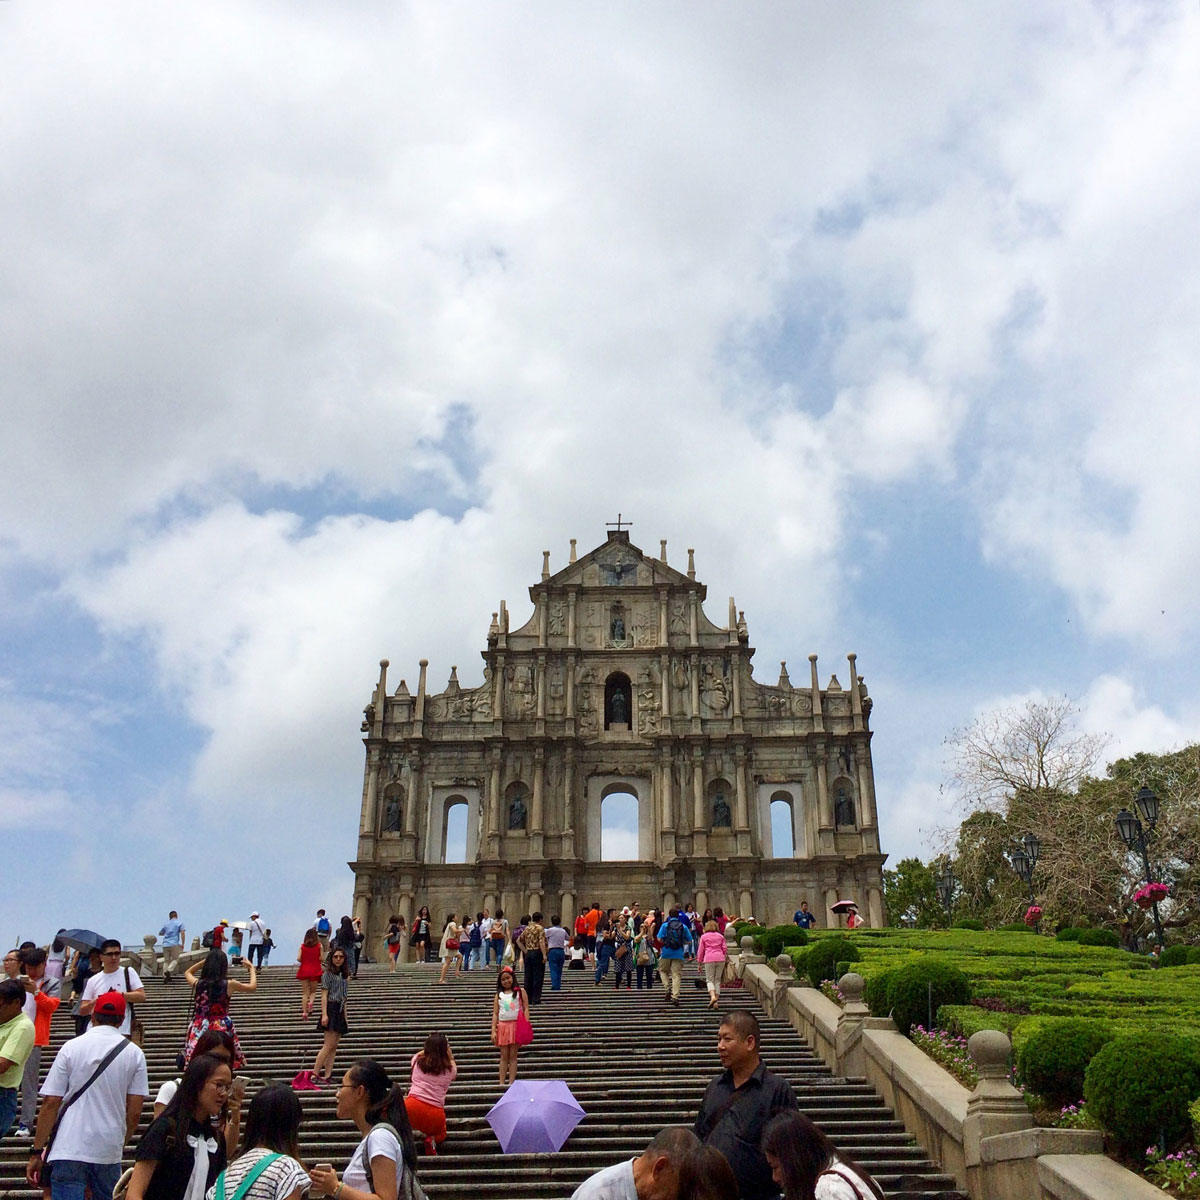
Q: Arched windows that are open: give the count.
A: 3